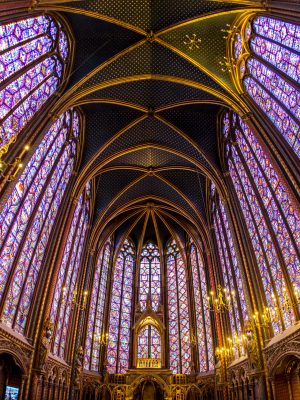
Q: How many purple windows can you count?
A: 11